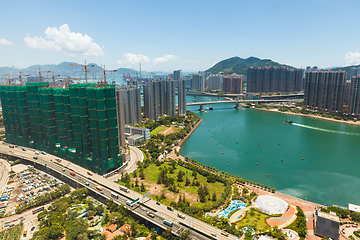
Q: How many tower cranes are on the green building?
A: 7